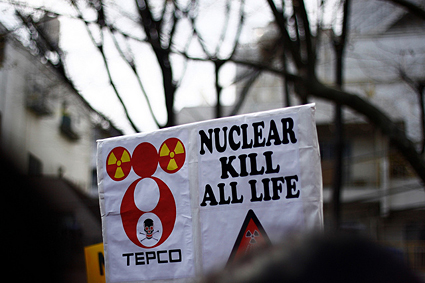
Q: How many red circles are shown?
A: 4